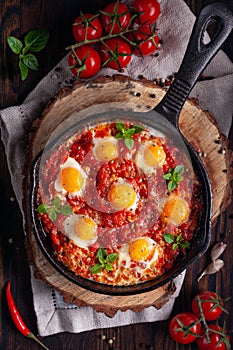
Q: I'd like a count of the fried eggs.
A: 7